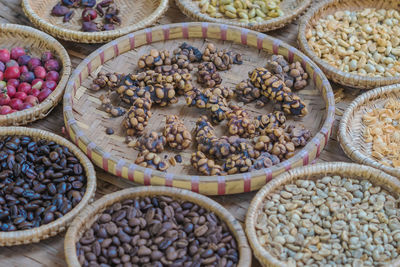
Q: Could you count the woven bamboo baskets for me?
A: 9